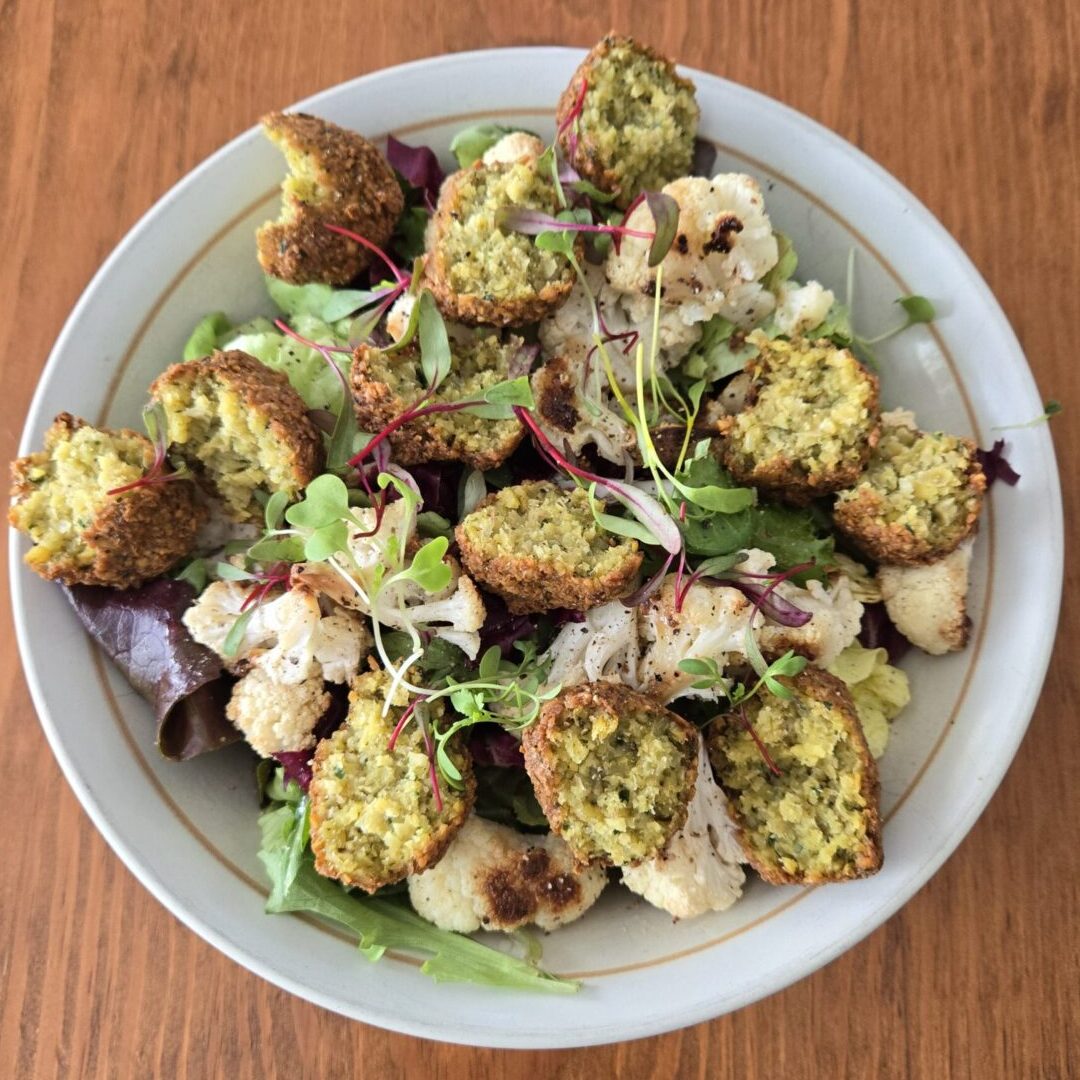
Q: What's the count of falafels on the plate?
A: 12